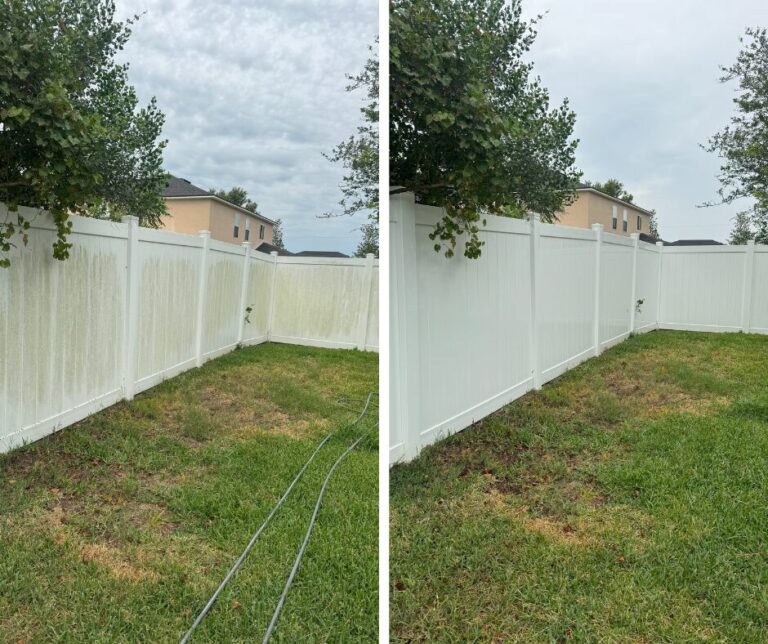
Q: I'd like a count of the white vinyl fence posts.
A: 11